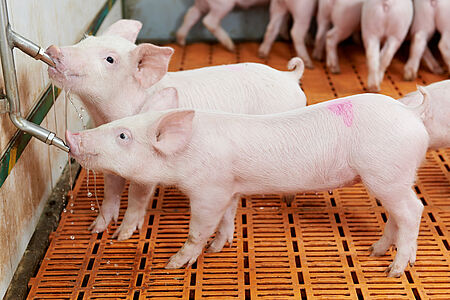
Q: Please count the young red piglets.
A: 0